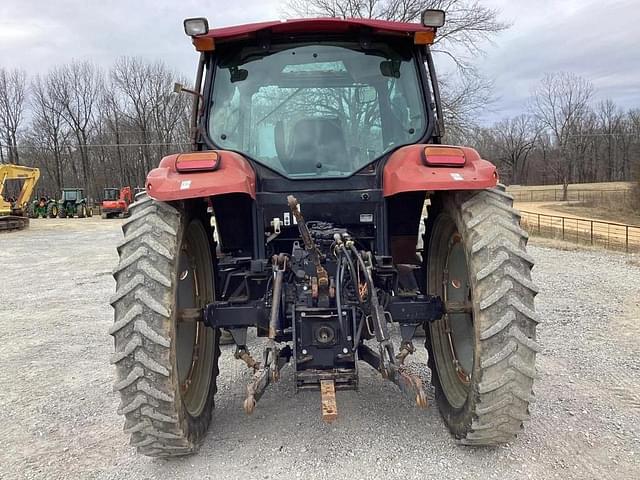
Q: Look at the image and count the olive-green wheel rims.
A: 2